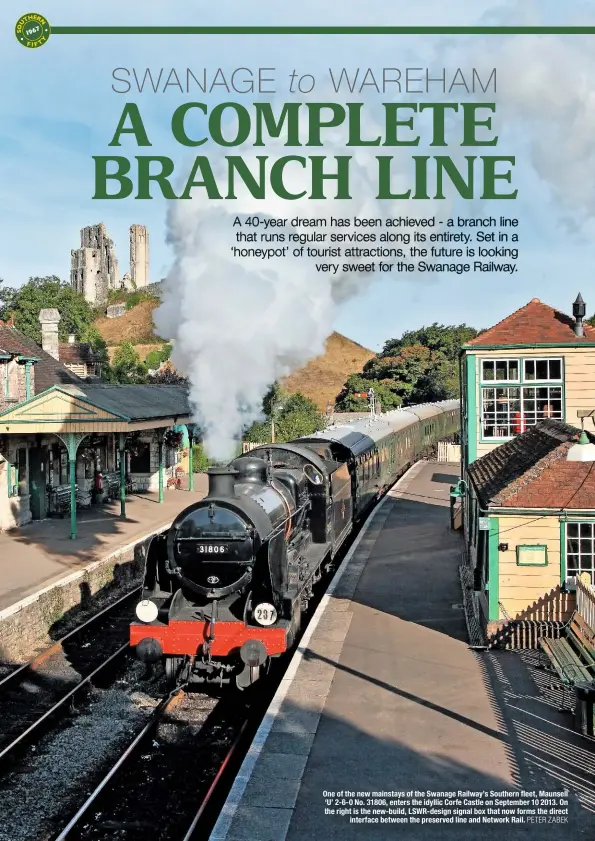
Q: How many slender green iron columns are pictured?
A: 4